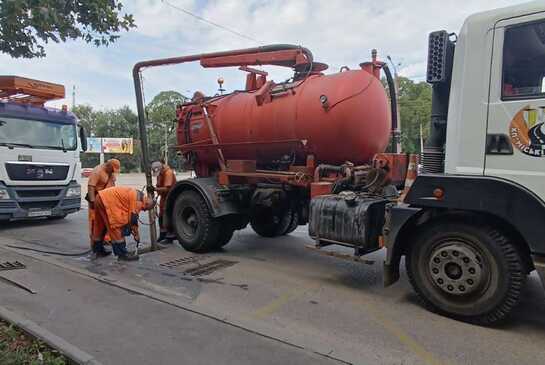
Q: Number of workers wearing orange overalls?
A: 3